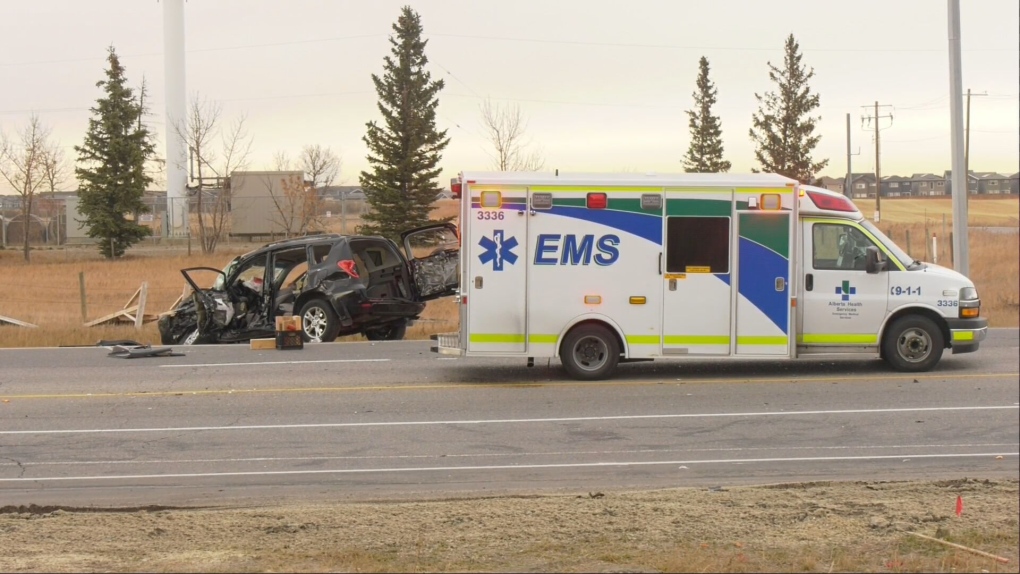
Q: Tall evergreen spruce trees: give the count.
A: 4